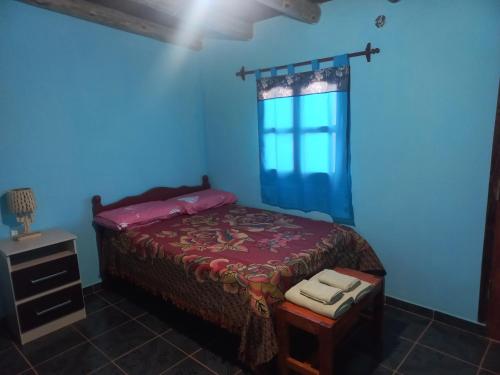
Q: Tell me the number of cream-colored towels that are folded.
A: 4